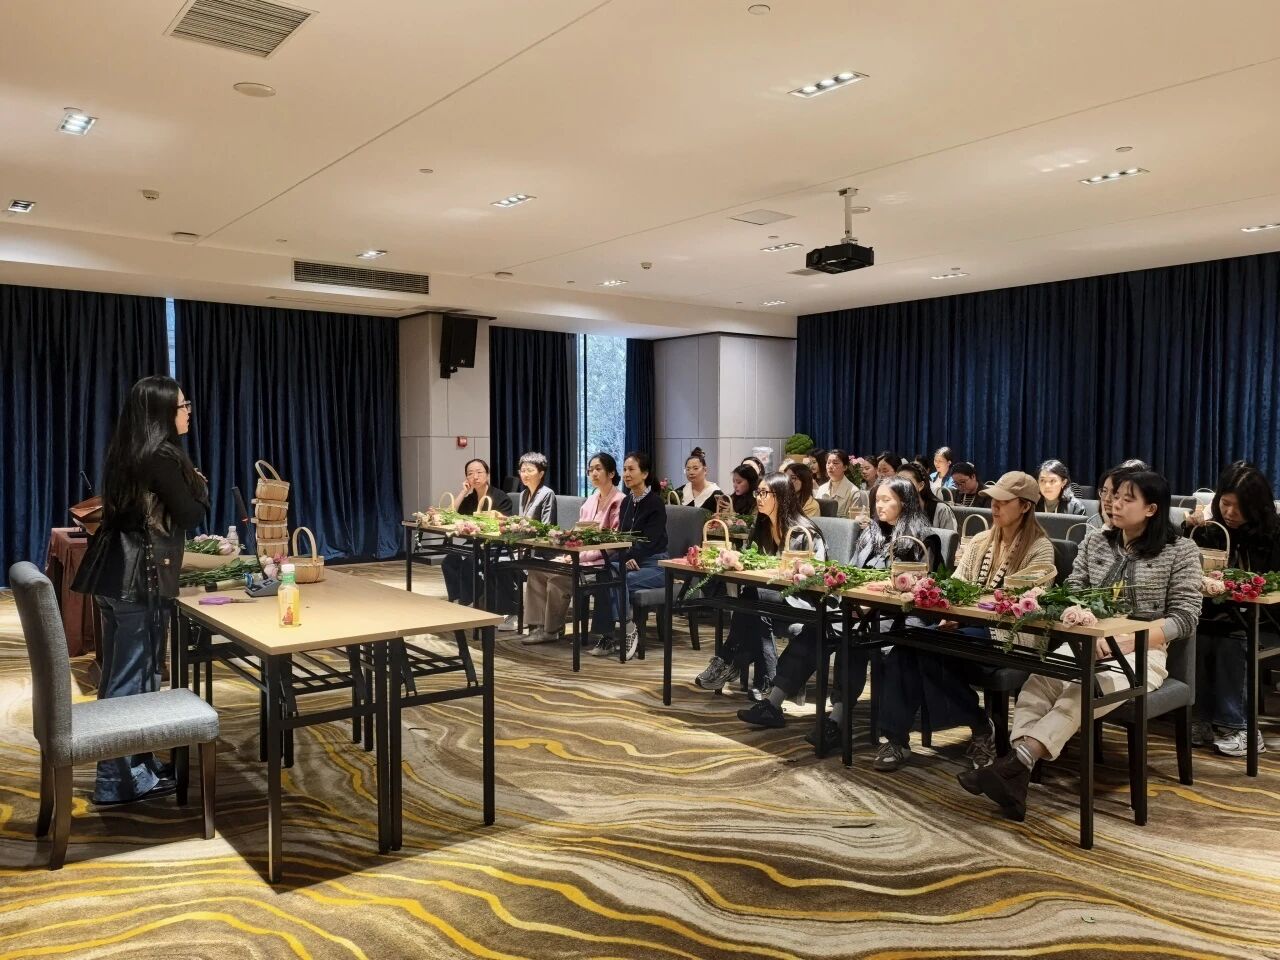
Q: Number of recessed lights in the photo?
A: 11